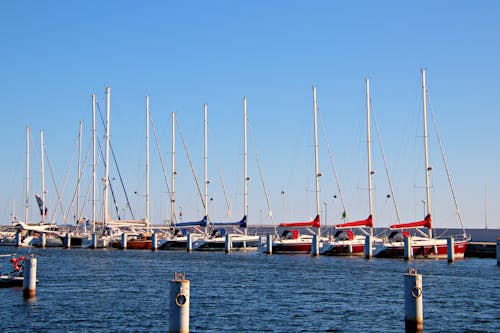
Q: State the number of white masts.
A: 12